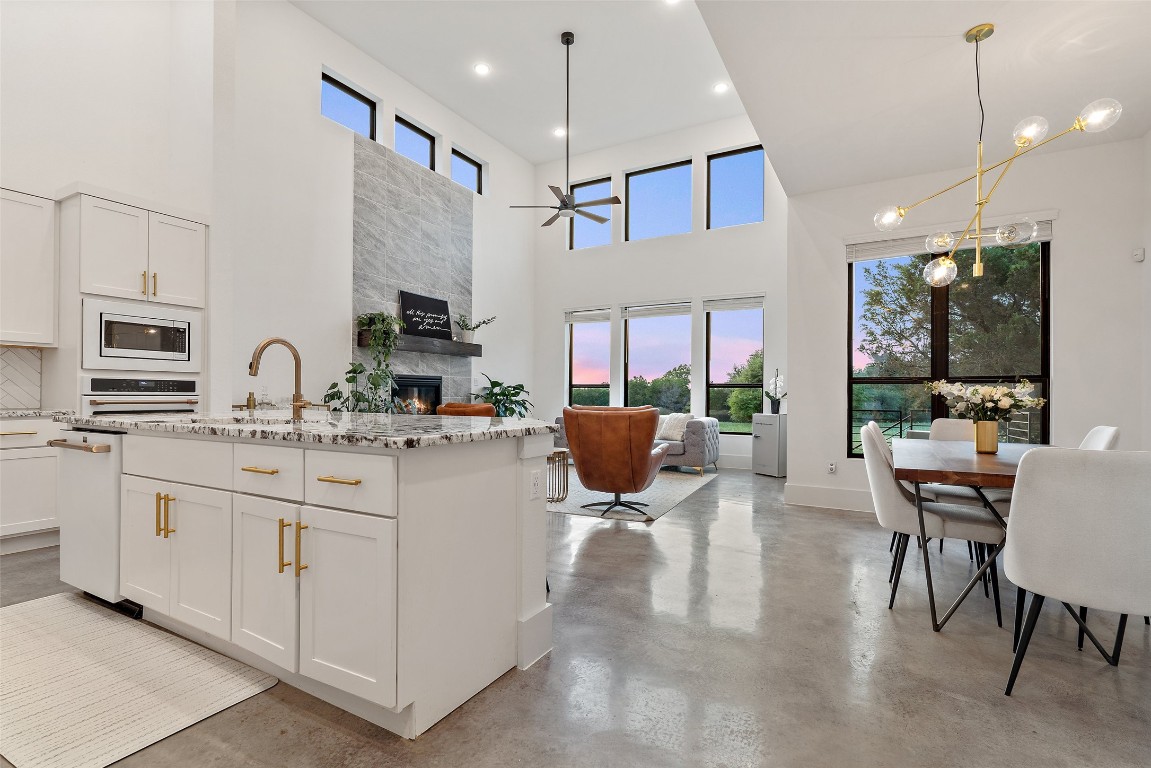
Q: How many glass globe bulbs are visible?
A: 6